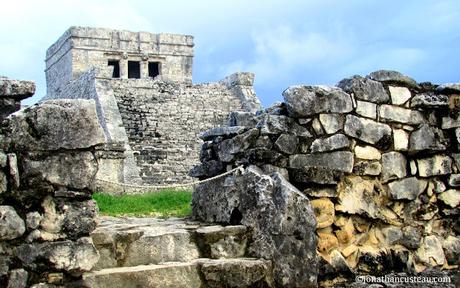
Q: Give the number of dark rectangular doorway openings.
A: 3